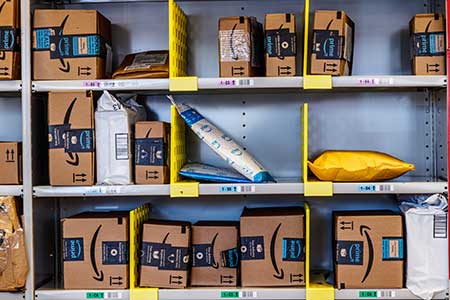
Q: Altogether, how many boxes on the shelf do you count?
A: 14